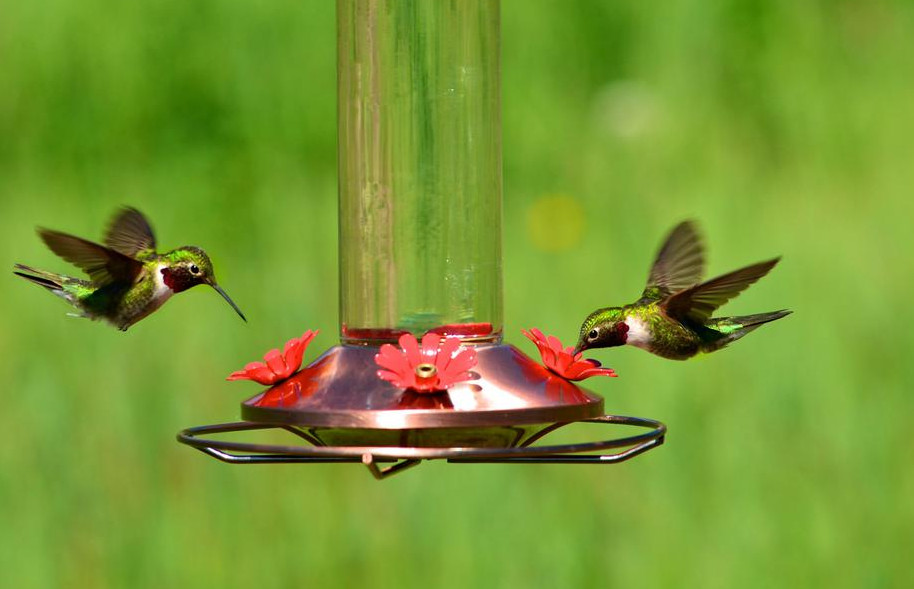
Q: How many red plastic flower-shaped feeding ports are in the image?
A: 3